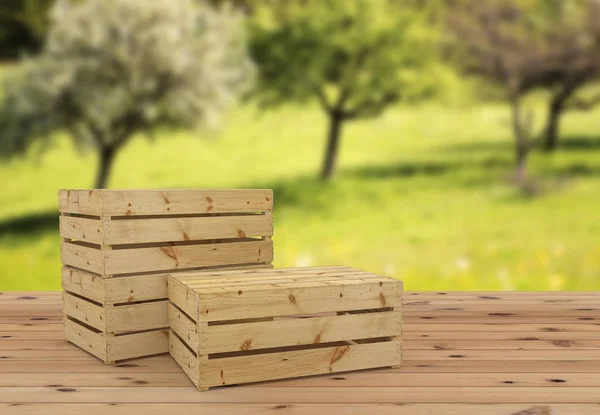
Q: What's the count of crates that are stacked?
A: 2